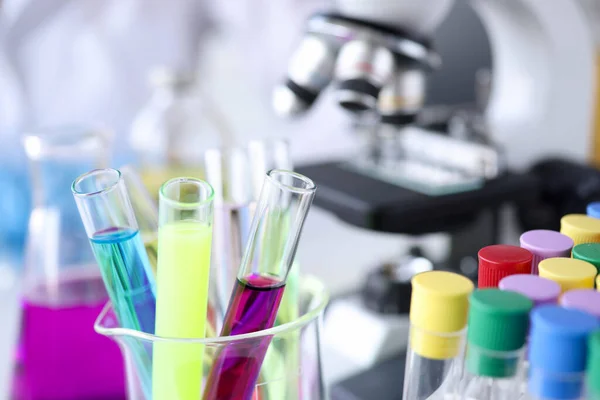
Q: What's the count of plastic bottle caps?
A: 13